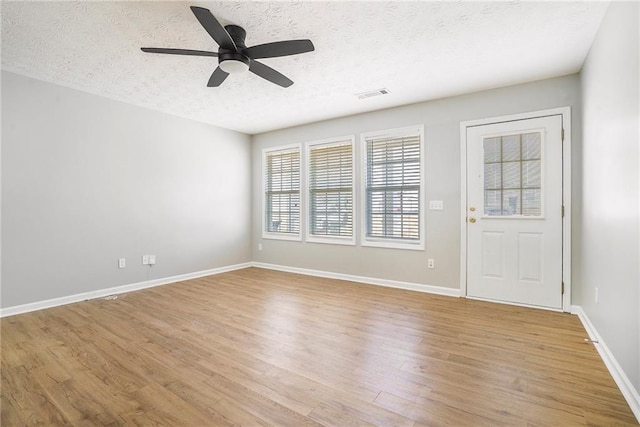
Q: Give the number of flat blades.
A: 5